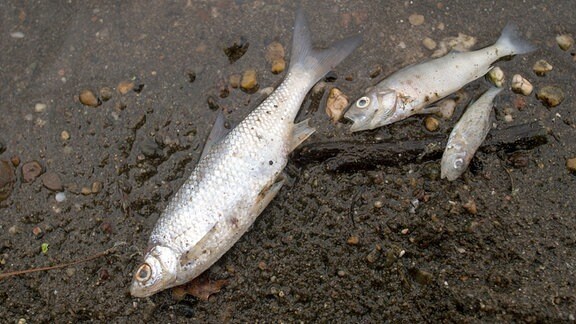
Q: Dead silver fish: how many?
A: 3